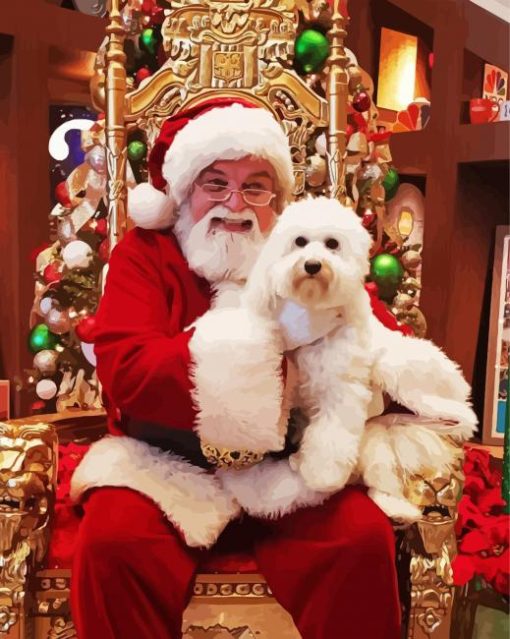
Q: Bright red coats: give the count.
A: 1